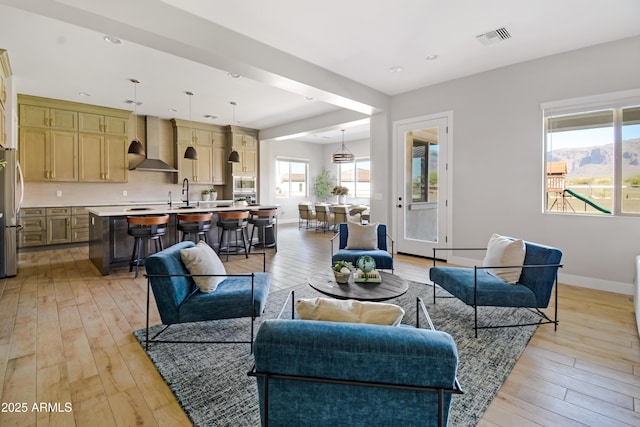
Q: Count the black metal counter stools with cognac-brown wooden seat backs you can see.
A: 4